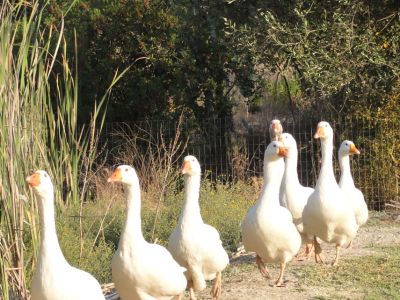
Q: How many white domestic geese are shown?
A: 8